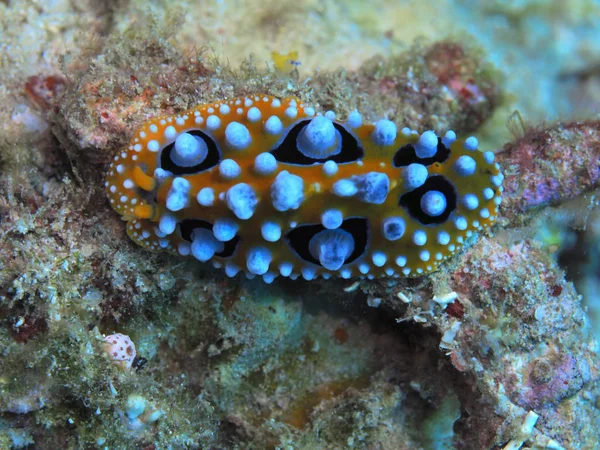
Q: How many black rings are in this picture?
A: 6